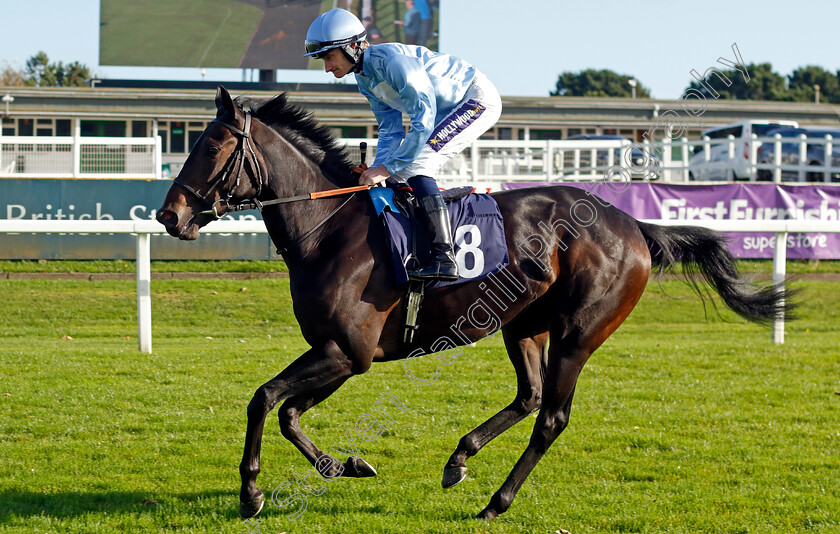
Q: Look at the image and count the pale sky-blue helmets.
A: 1